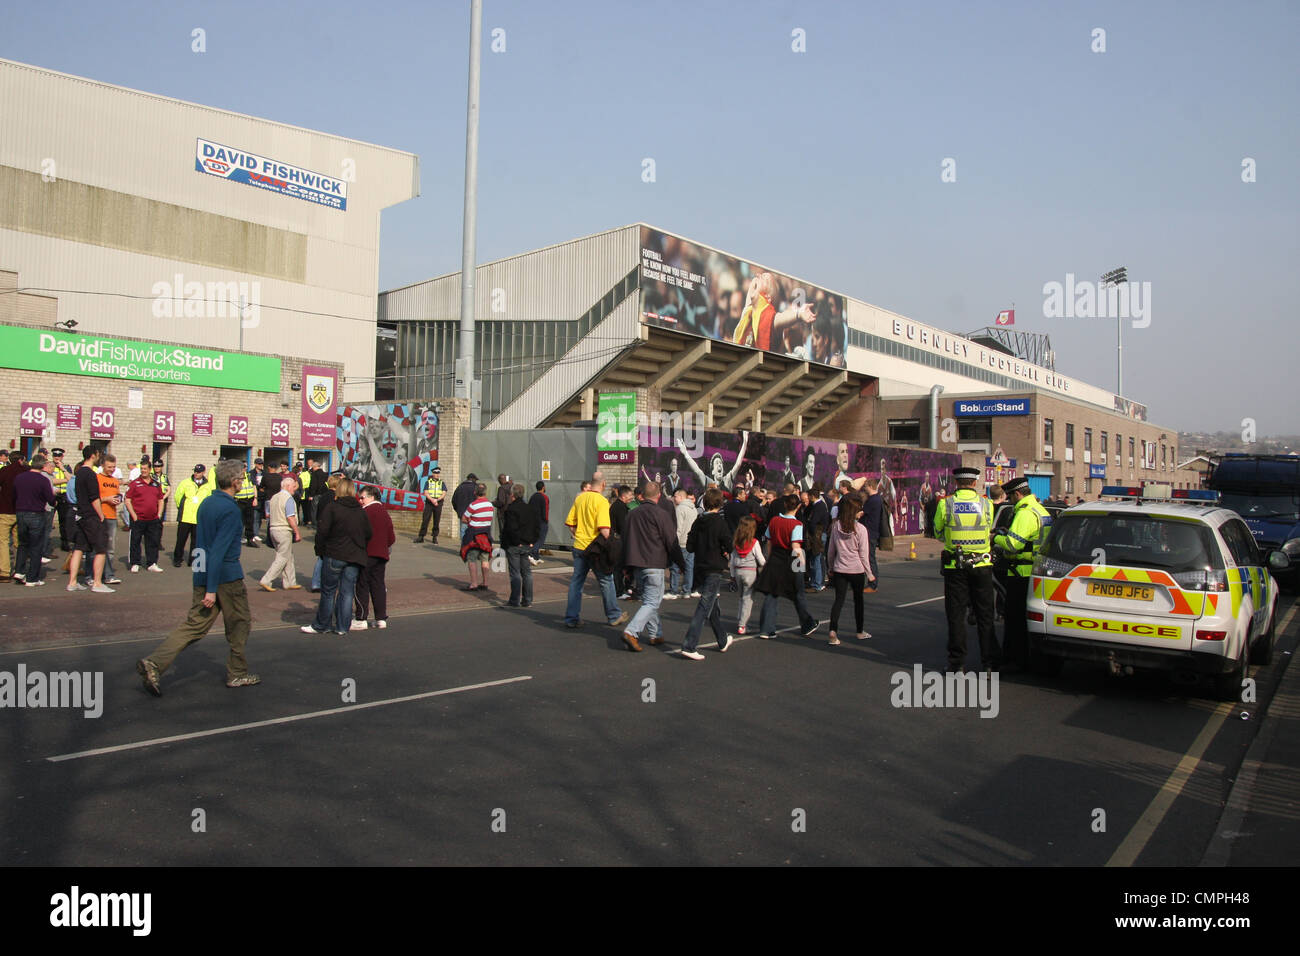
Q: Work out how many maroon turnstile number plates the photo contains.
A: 5